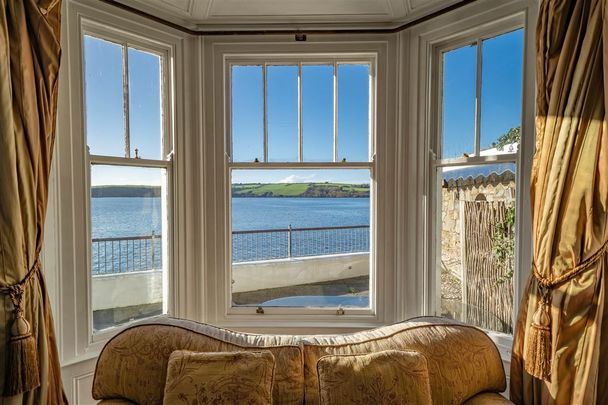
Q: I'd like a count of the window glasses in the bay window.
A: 11